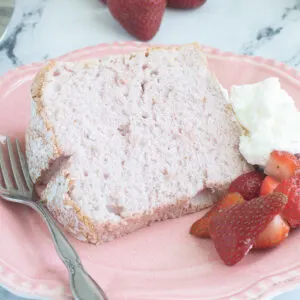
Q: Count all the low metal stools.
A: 0